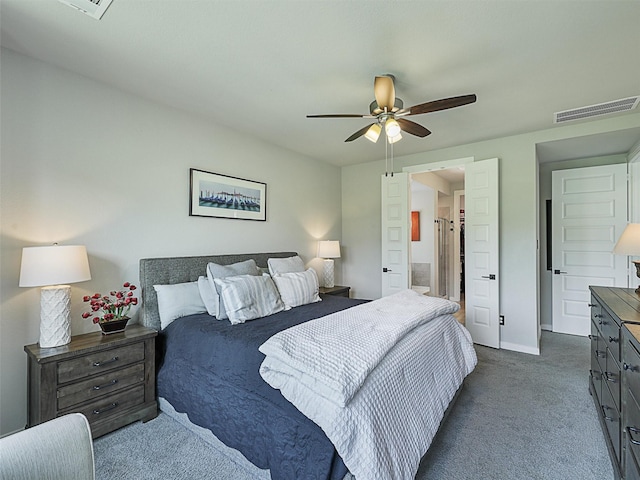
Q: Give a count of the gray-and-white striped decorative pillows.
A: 2